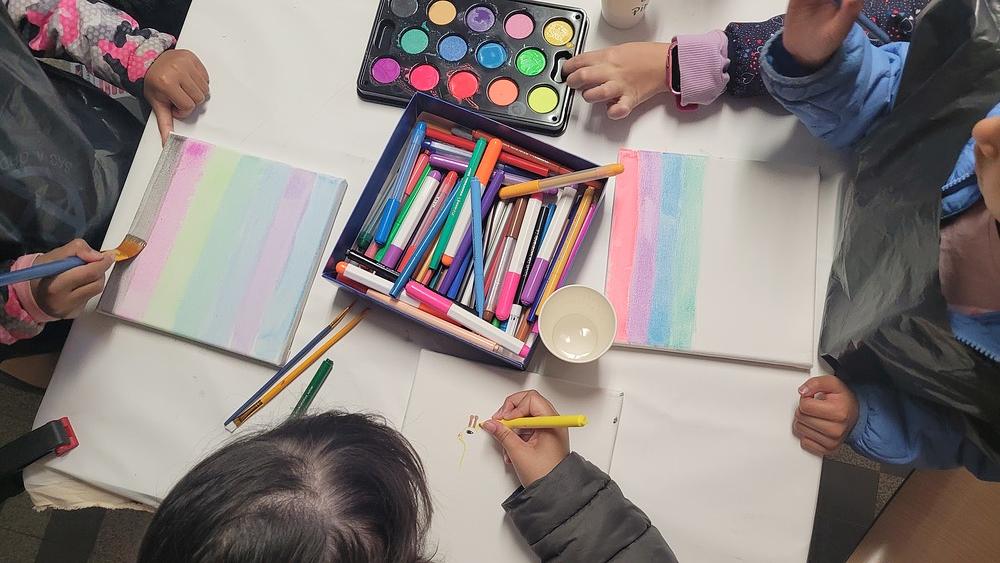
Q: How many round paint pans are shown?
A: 14